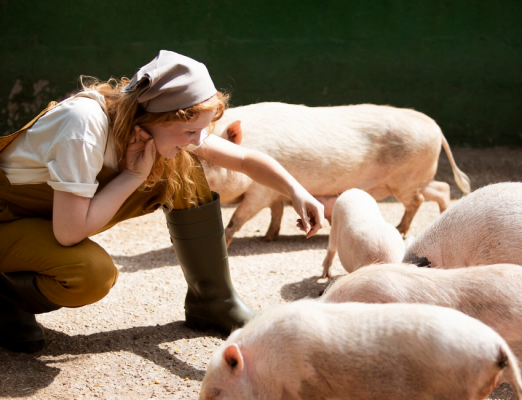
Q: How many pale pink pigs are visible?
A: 5